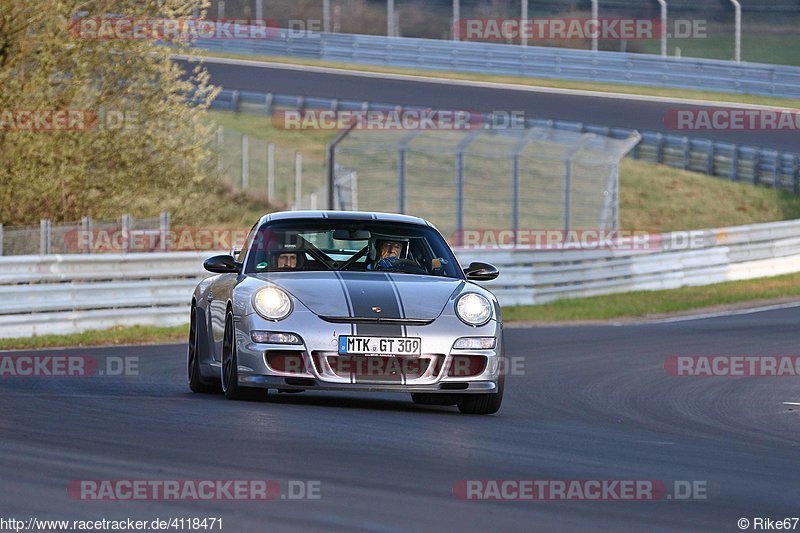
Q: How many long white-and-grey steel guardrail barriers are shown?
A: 3